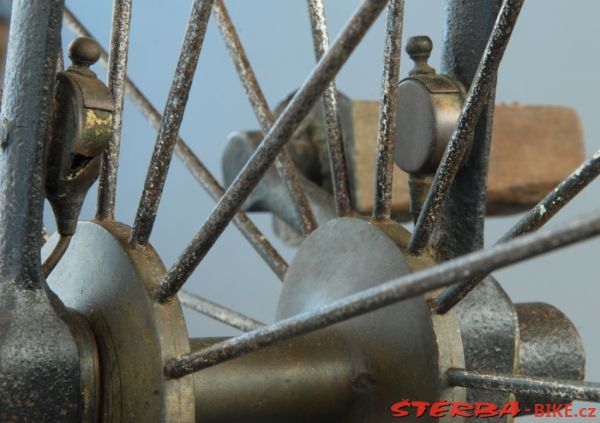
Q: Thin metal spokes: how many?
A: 12